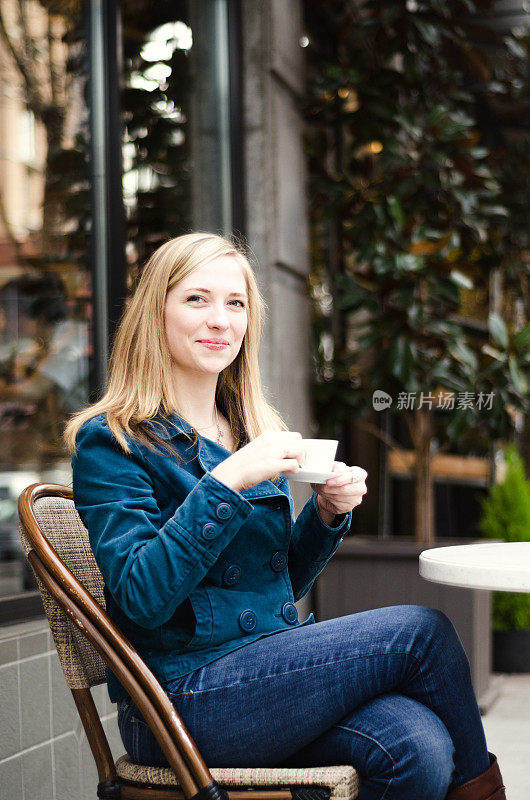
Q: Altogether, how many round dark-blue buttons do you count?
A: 6